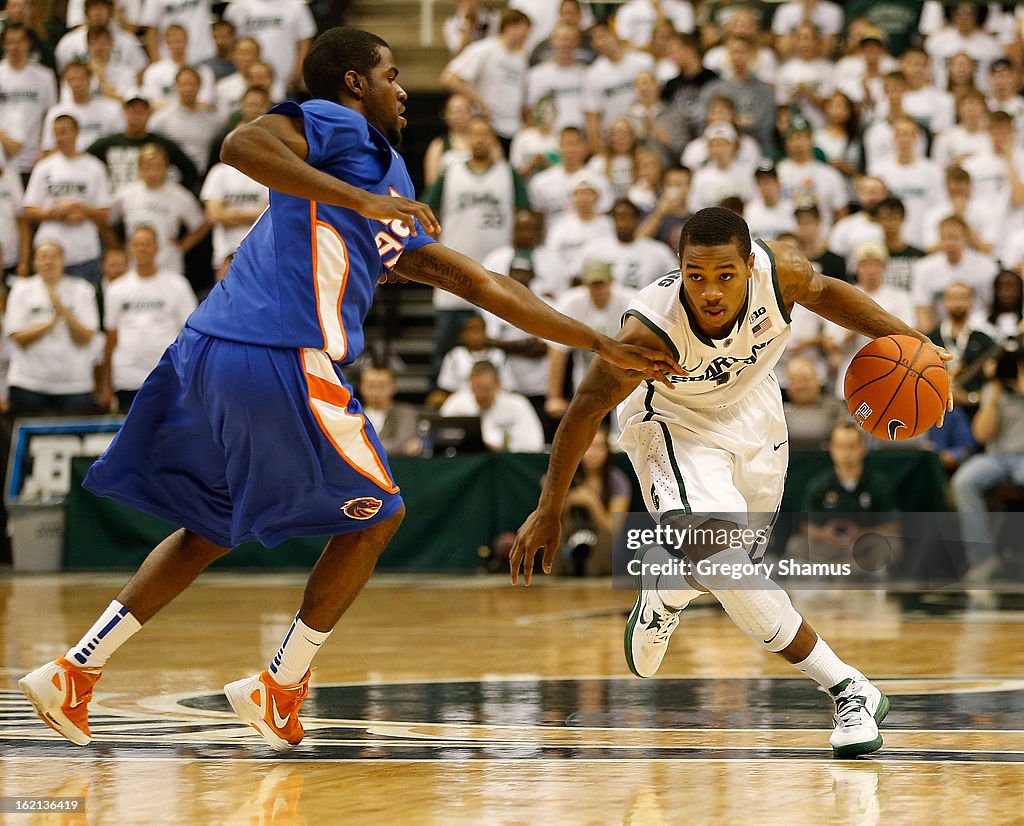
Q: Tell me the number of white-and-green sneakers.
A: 2